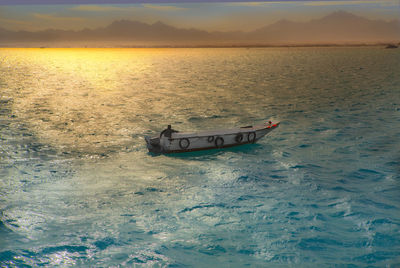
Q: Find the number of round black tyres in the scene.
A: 5